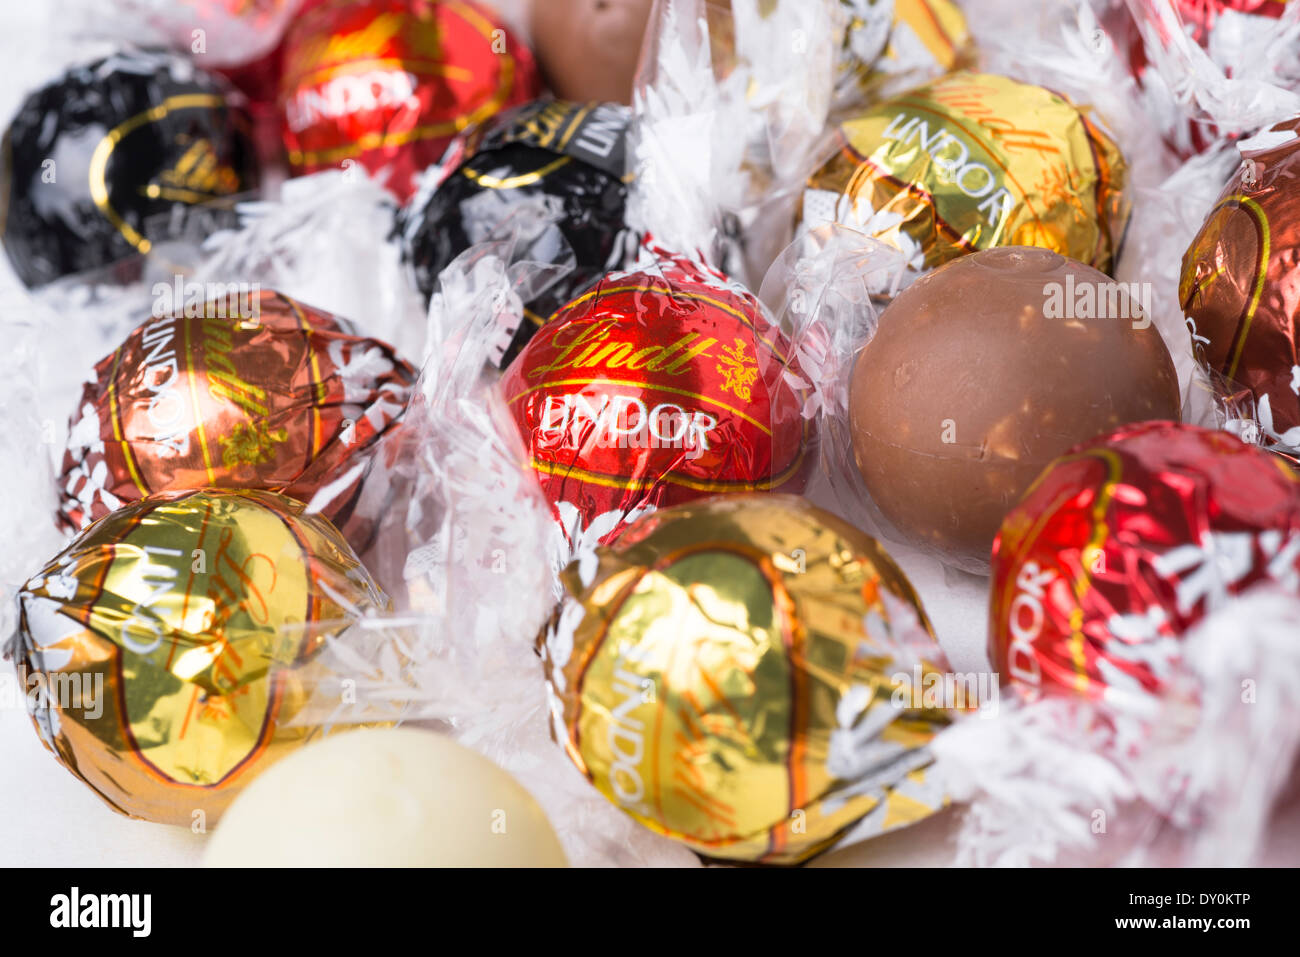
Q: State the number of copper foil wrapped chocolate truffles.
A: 2